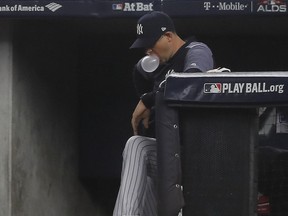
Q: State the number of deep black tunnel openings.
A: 1